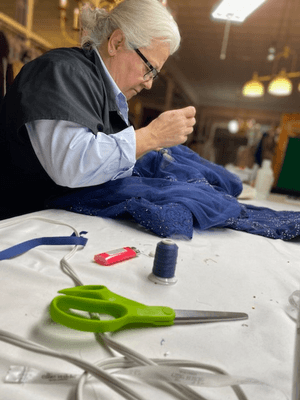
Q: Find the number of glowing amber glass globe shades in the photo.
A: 2